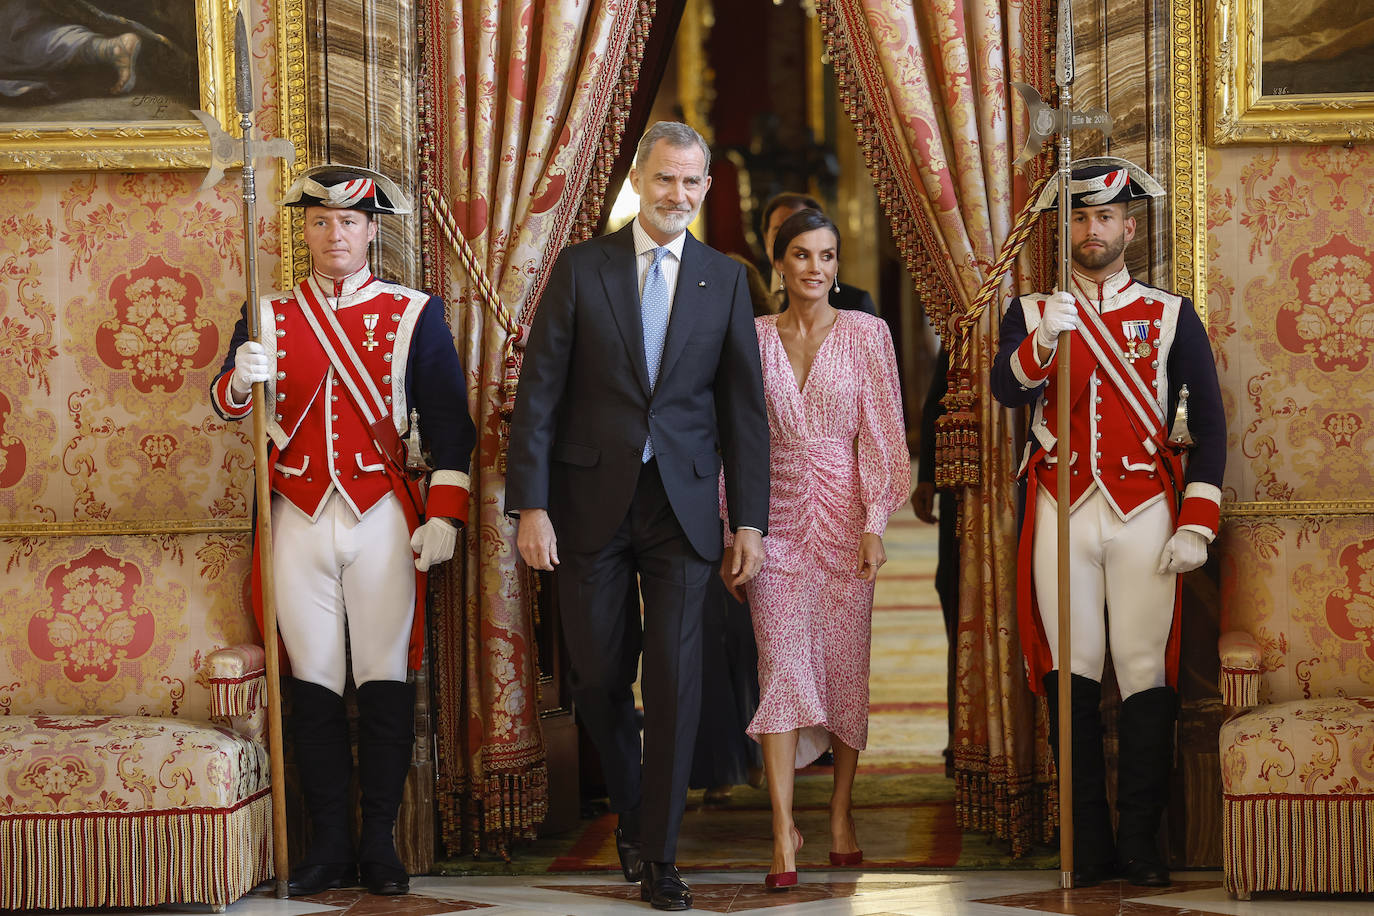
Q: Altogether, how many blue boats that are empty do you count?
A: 0